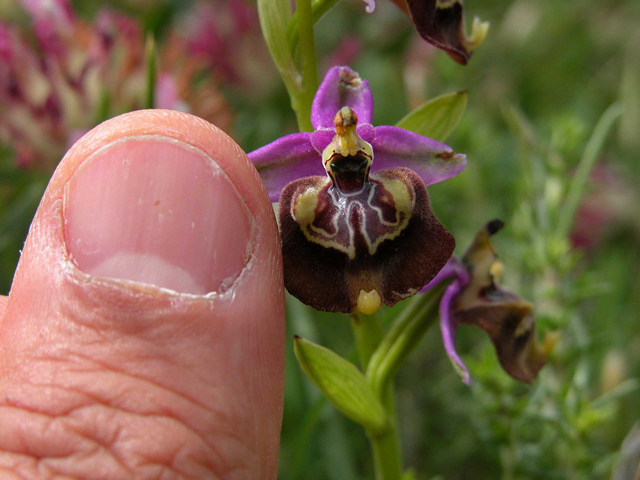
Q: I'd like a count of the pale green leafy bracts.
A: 3